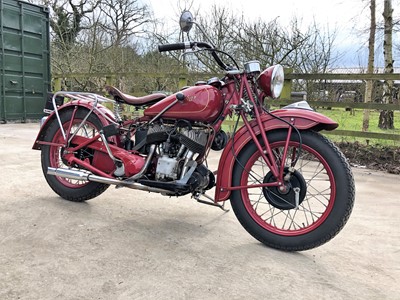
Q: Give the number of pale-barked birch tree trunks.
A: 2